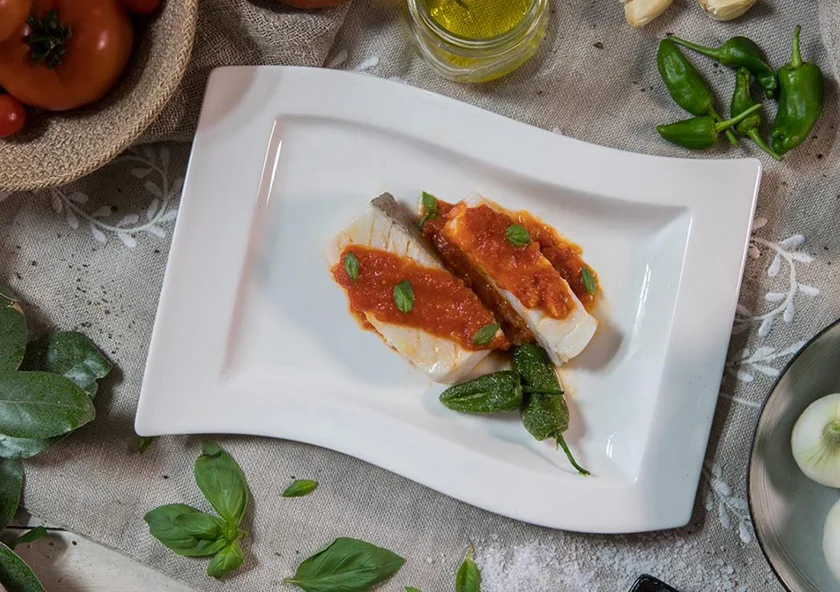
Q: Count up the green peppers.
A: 7